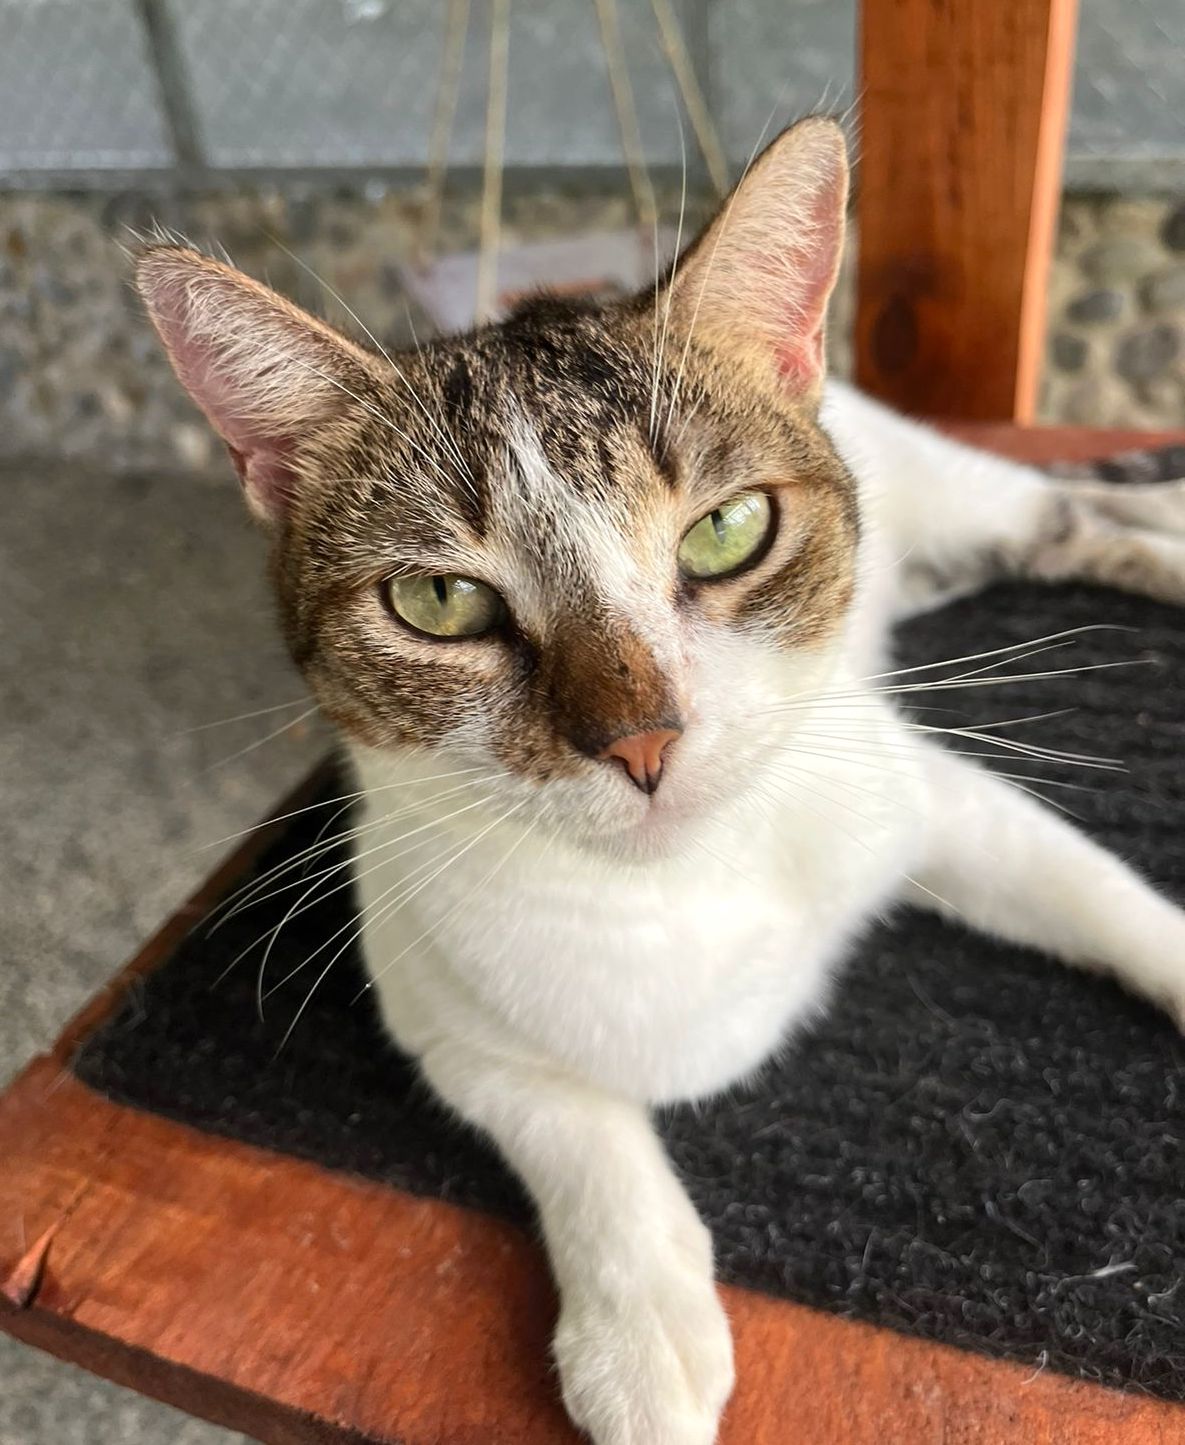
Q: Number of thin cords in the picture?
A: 4